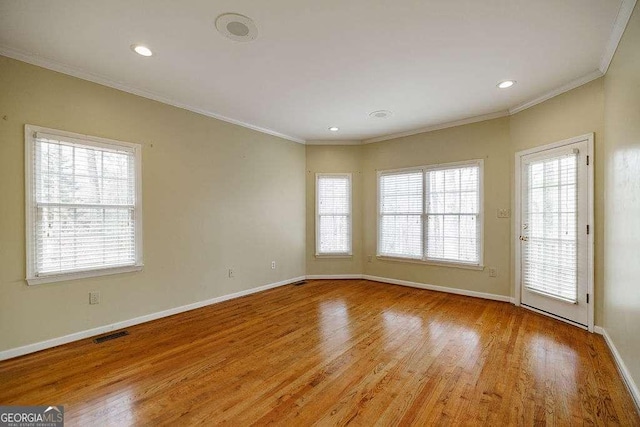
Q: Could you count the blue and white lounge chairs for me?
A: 0